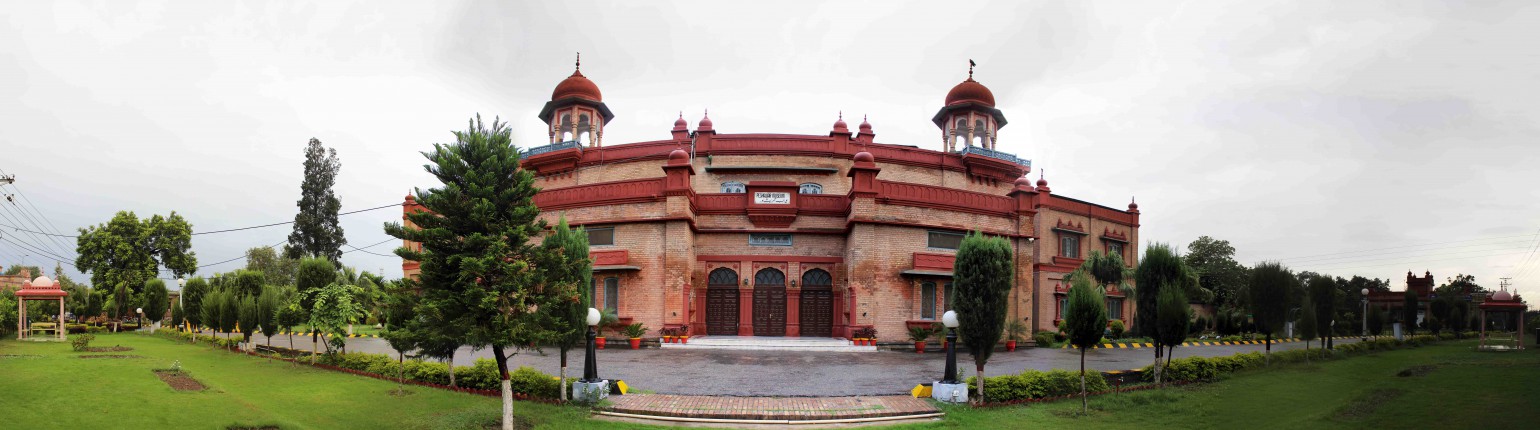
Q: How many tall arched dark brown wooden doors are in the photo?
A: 3